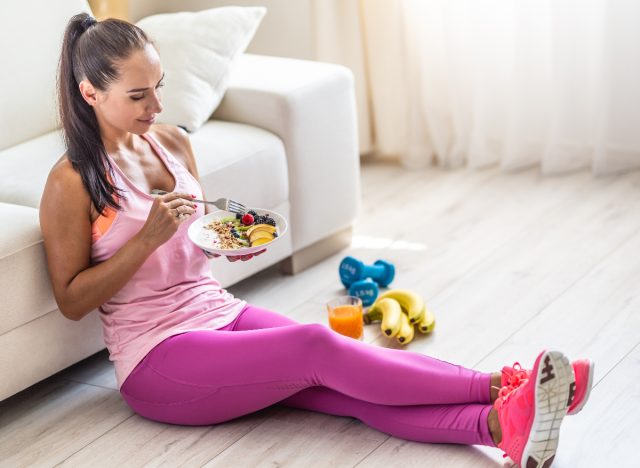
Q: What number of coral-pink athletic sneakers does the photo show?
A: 2